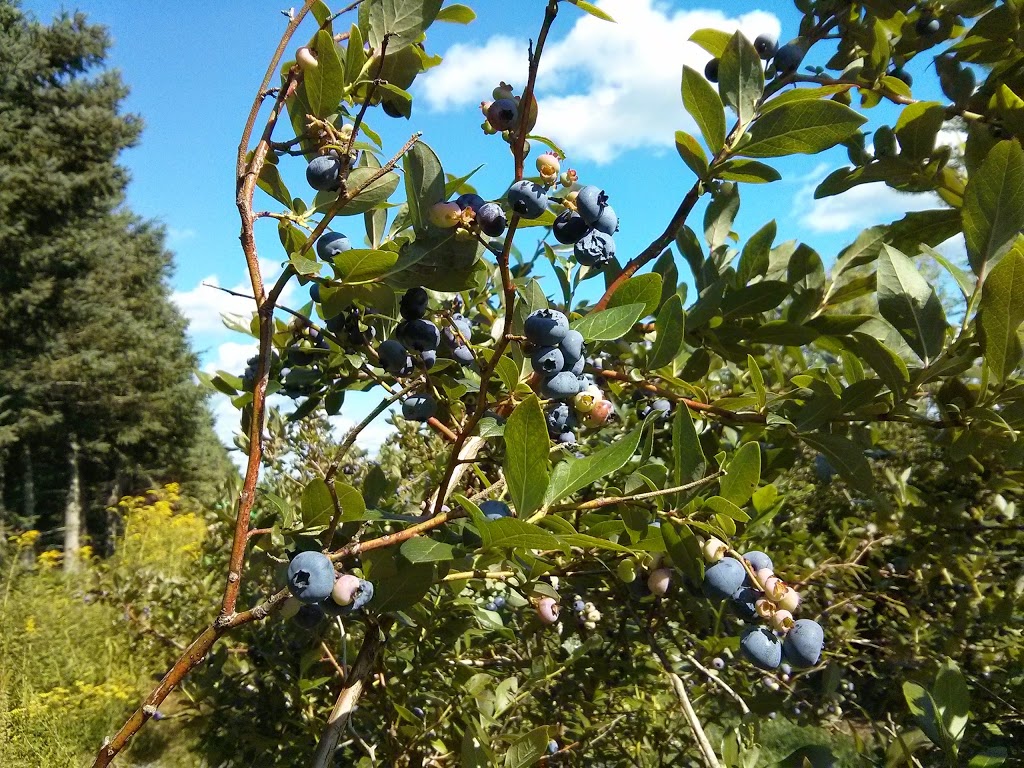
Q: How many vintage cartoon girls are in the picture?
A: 0